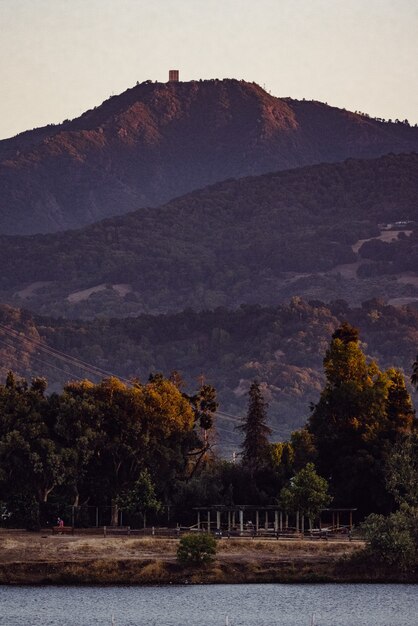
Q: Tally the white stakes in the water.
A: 3